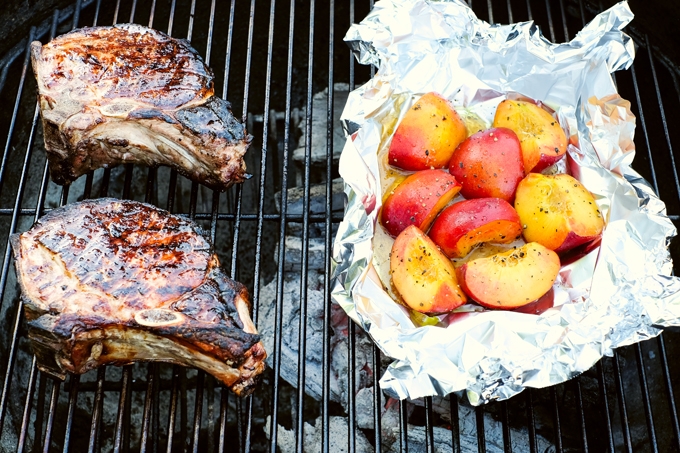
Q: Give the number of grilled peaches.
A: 8